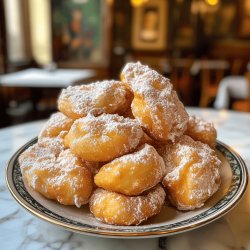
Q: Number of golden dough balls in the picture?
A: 9